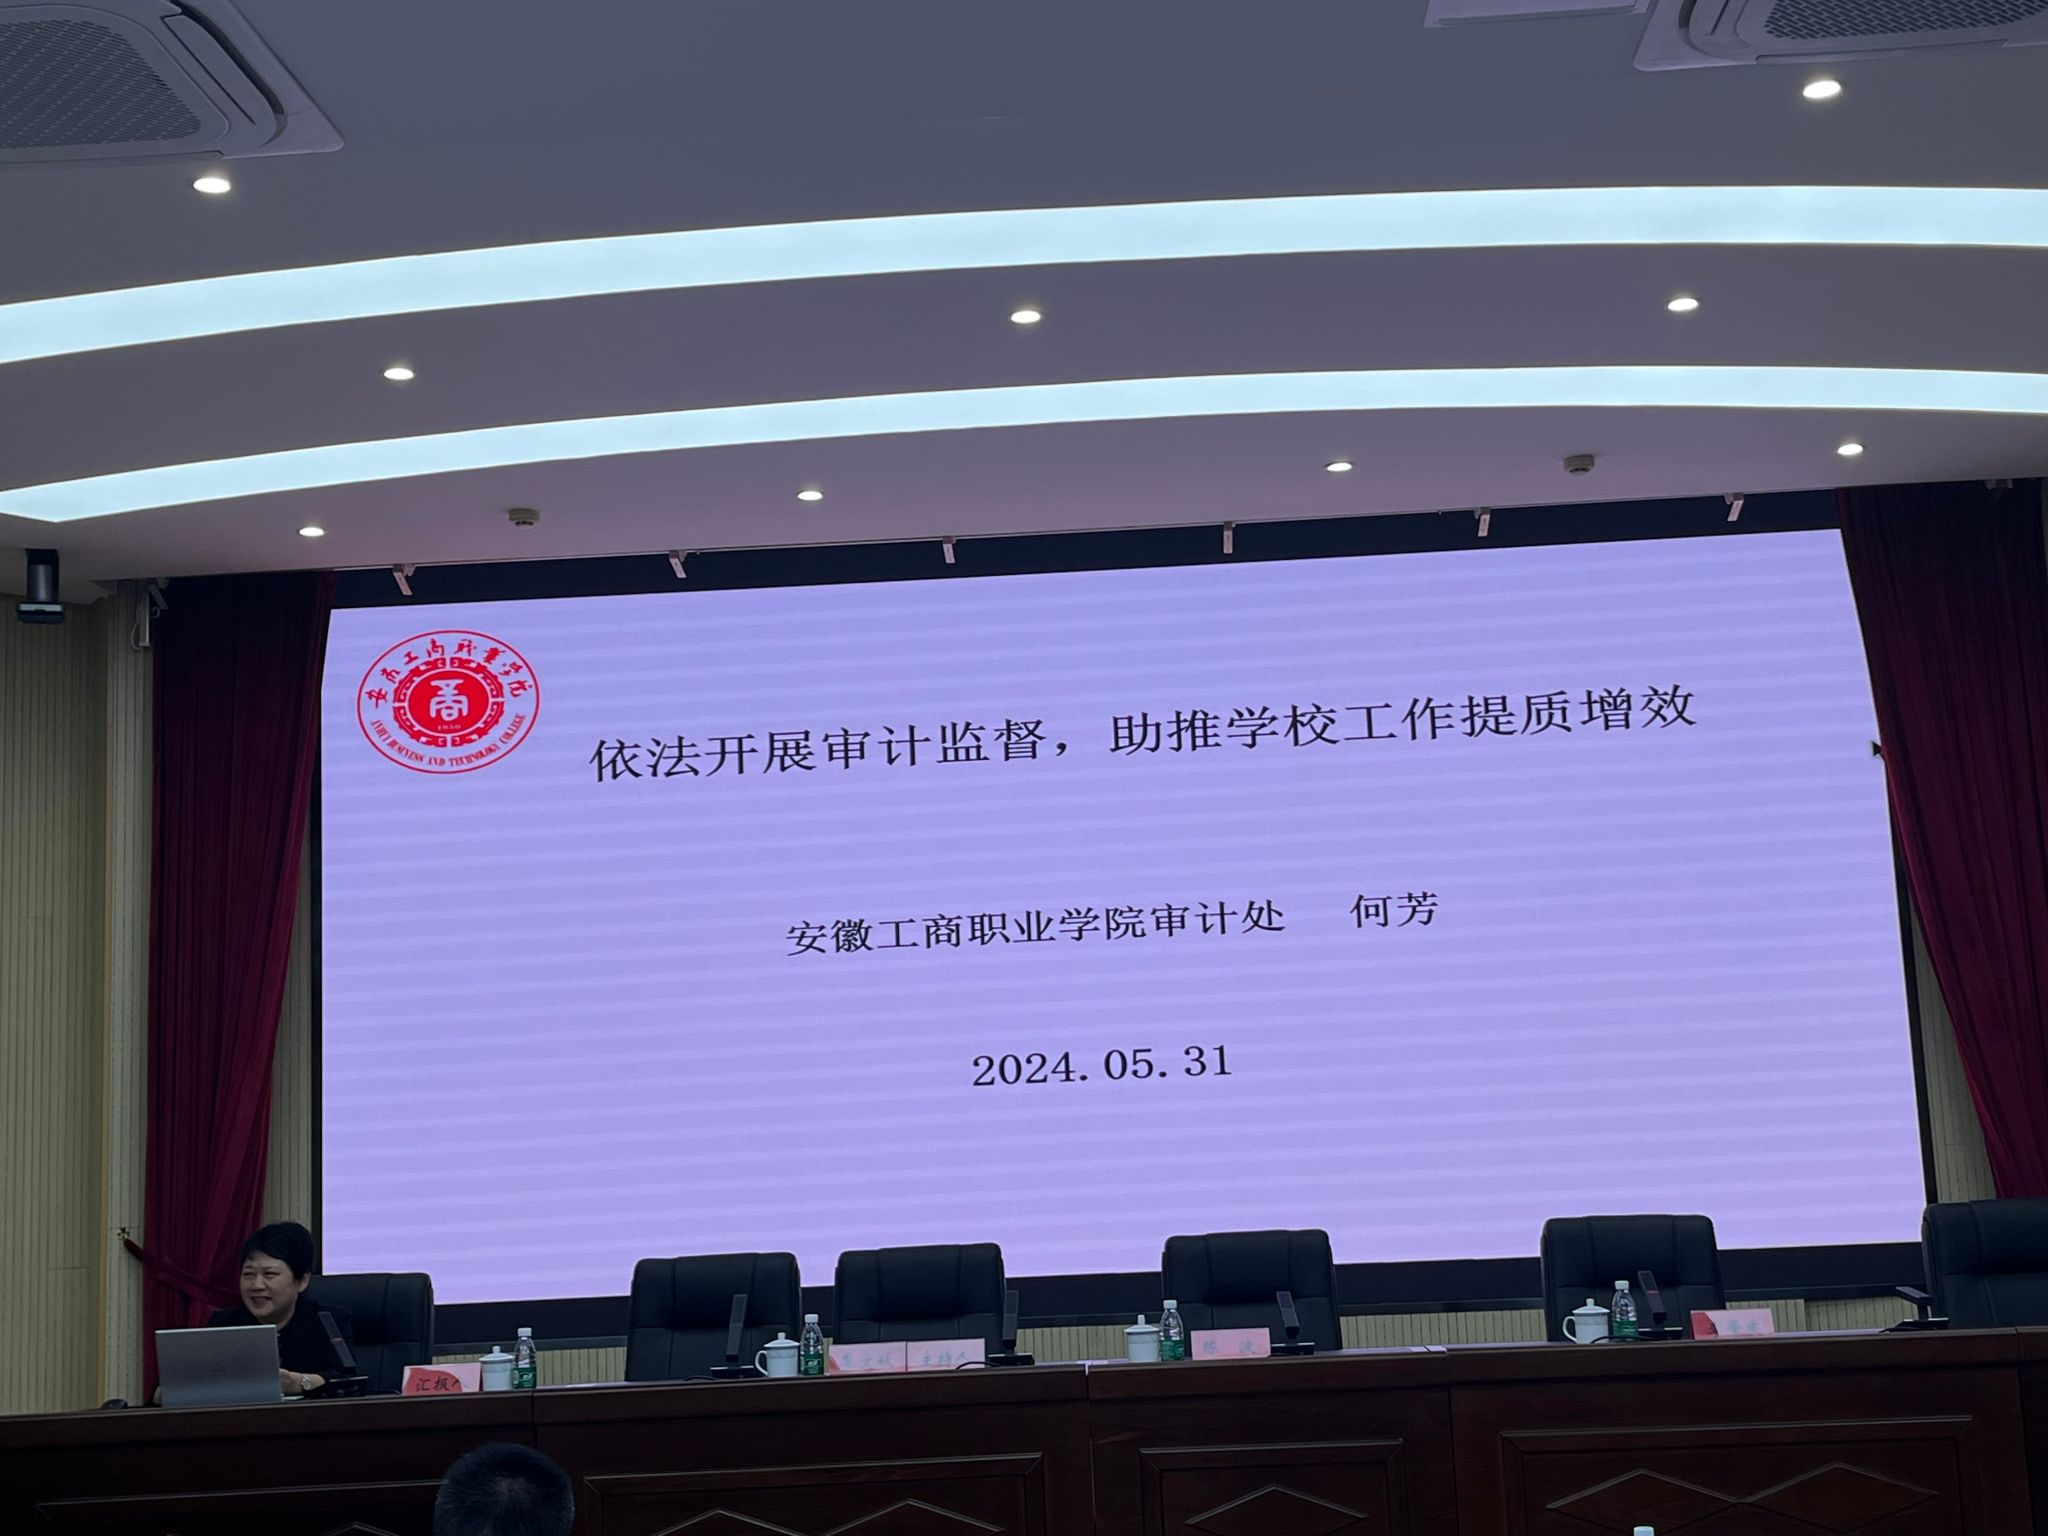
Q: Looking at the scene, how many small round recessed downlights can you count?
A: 9